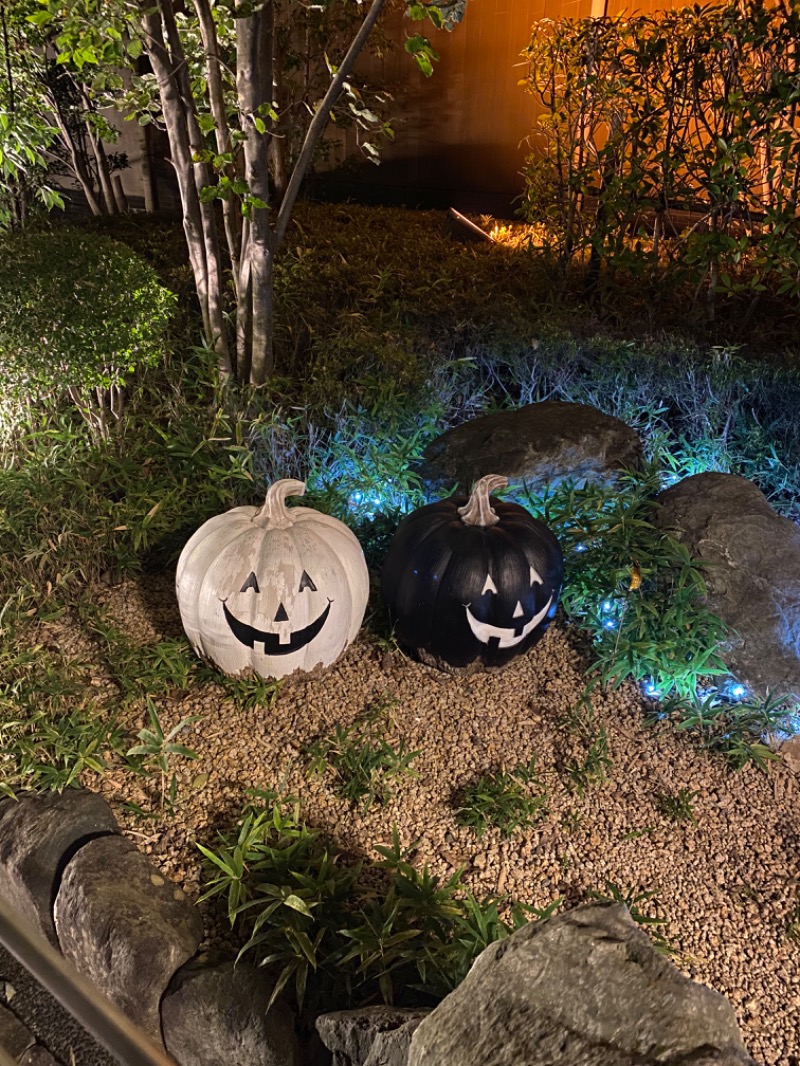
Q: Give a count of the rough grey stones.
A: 7